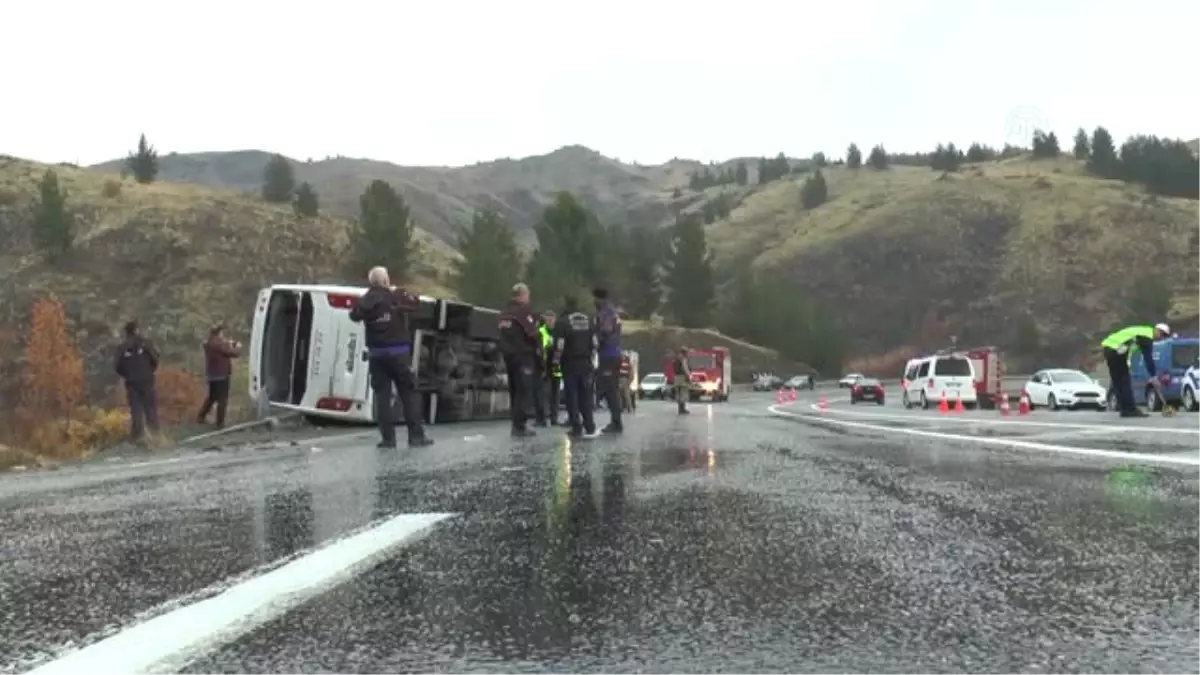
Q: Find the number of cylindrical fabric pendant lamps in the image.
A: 0